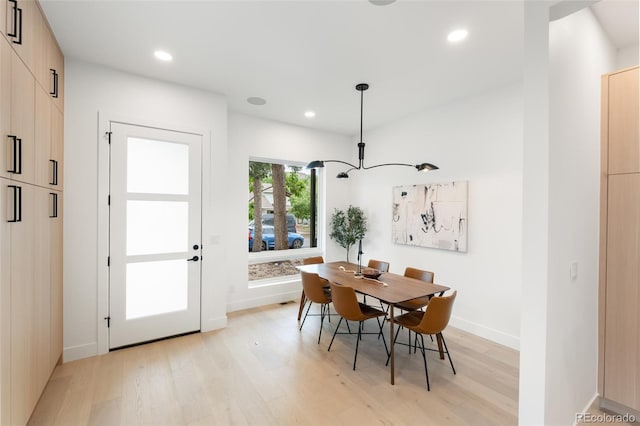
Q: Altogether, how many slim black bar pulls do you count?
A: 12